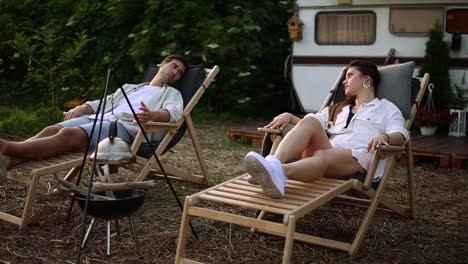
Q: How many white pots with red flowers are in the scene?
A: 1